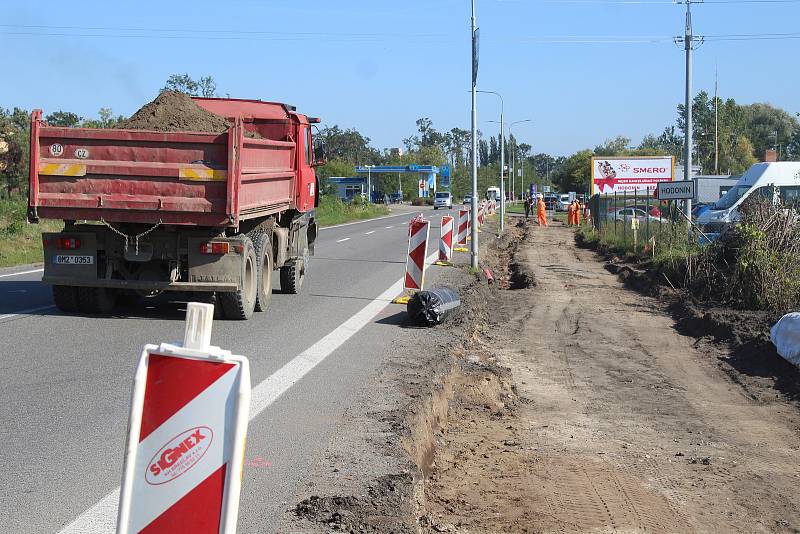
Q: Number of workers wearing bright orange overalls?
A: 3